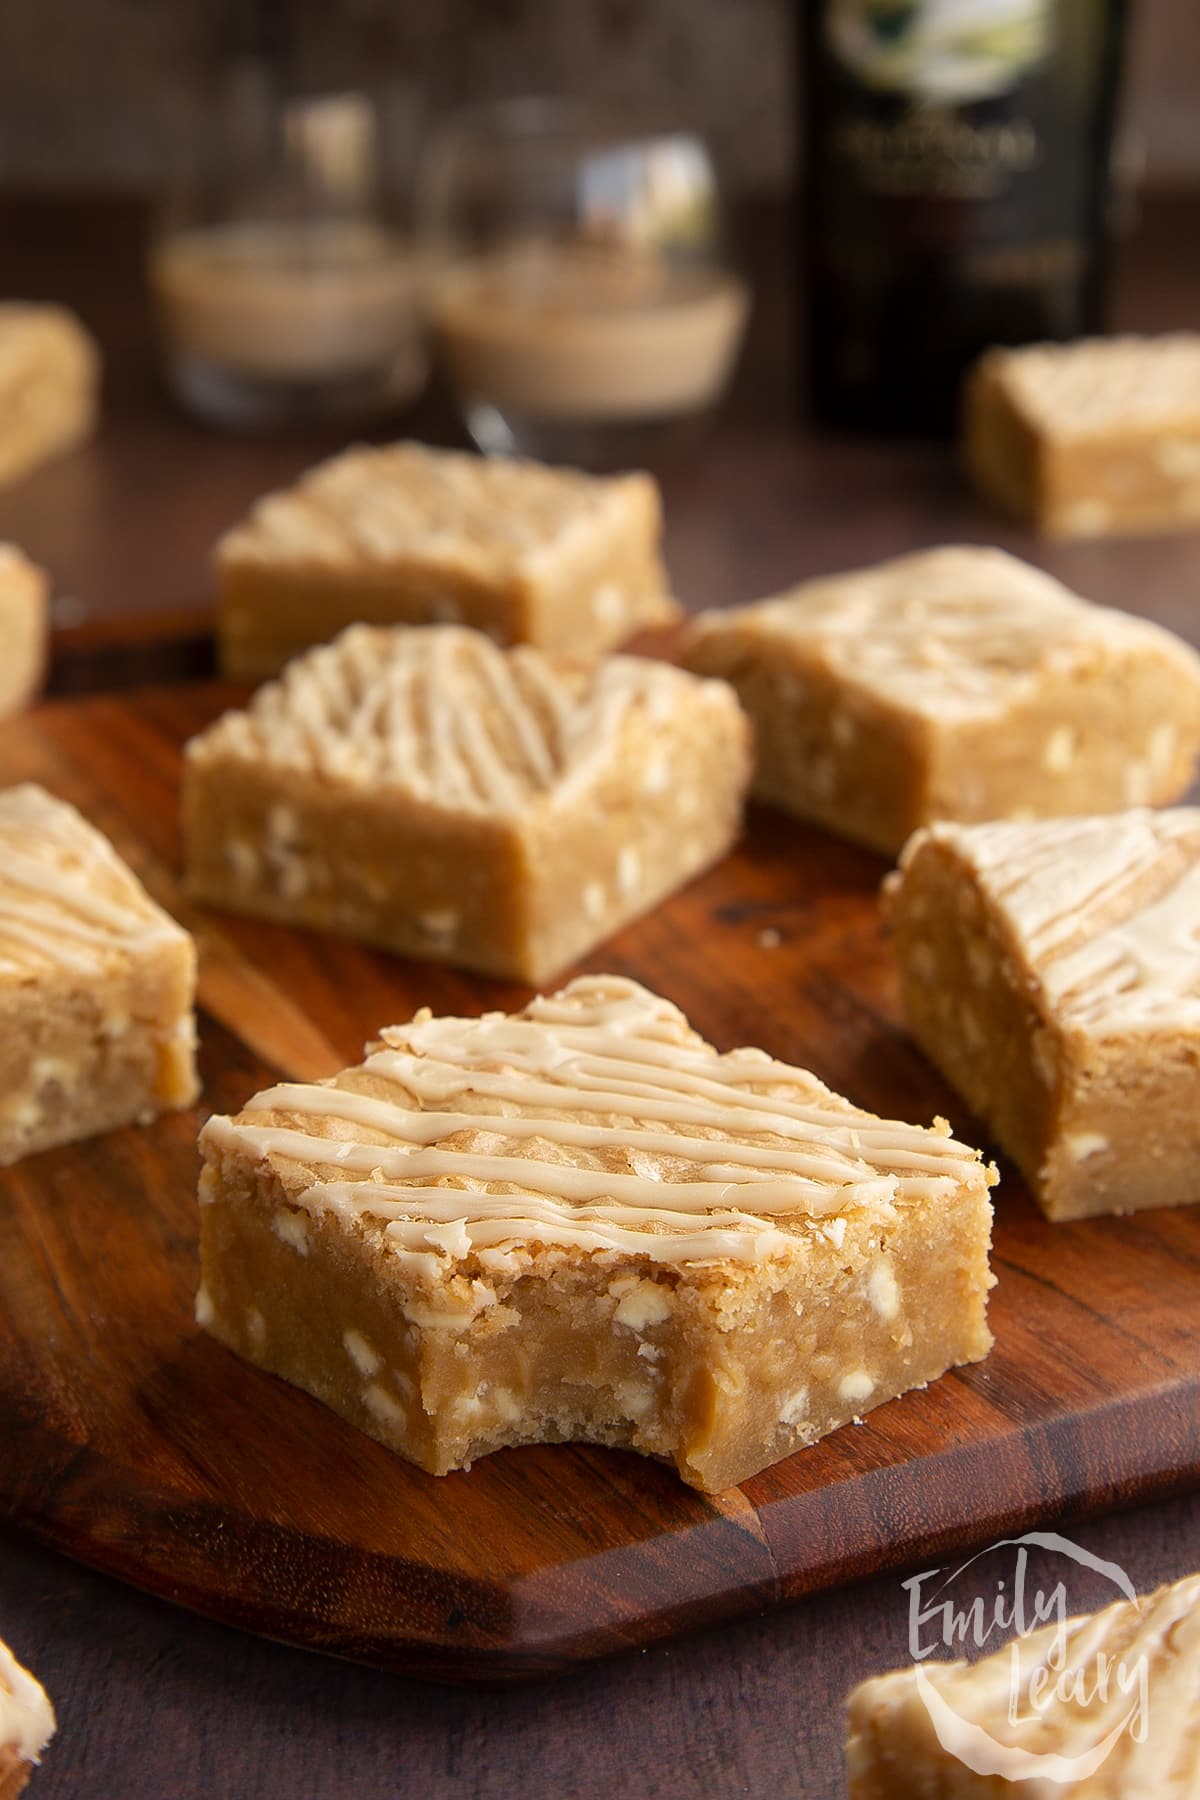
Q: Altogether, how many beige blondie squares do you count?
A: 11